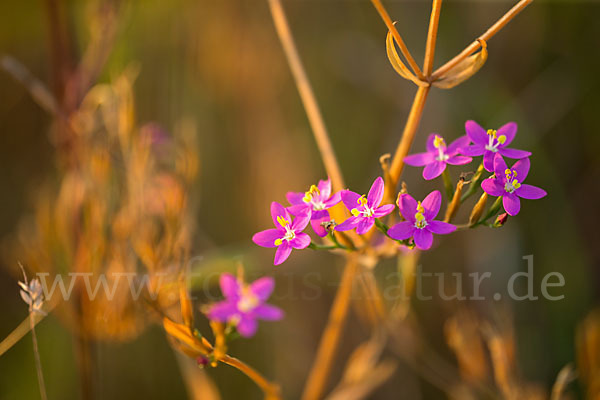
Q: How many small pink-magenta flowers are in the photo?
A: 8